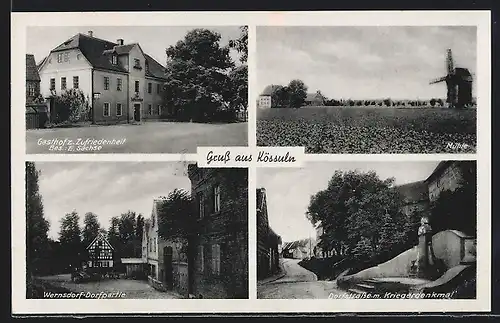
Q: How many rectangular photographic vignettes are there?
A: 4